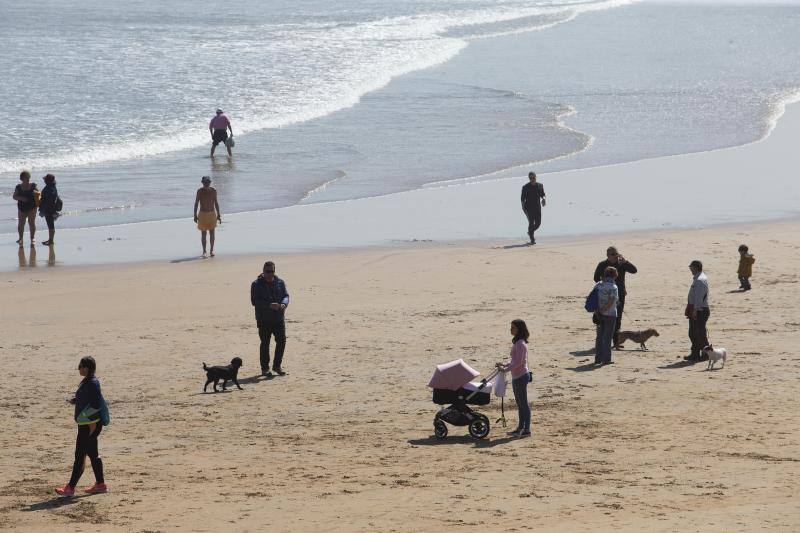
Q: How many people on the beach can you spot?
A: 12